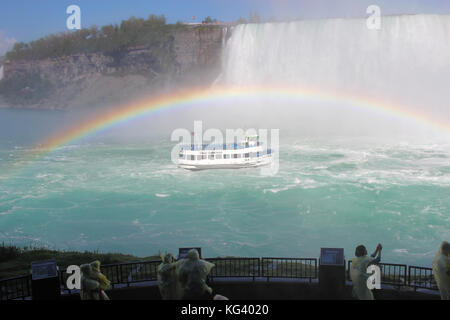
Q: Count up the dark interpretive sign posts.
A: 3